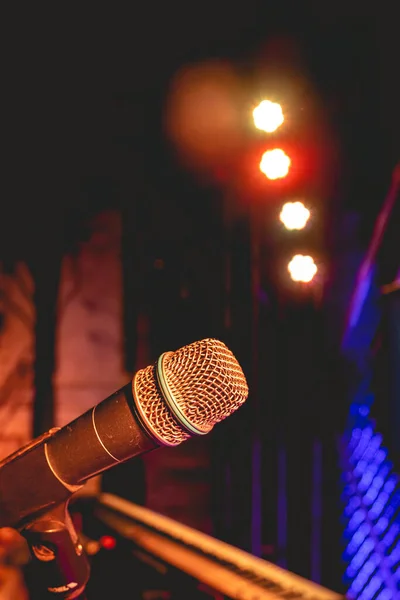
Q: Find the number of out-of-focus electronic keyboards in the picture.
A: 1